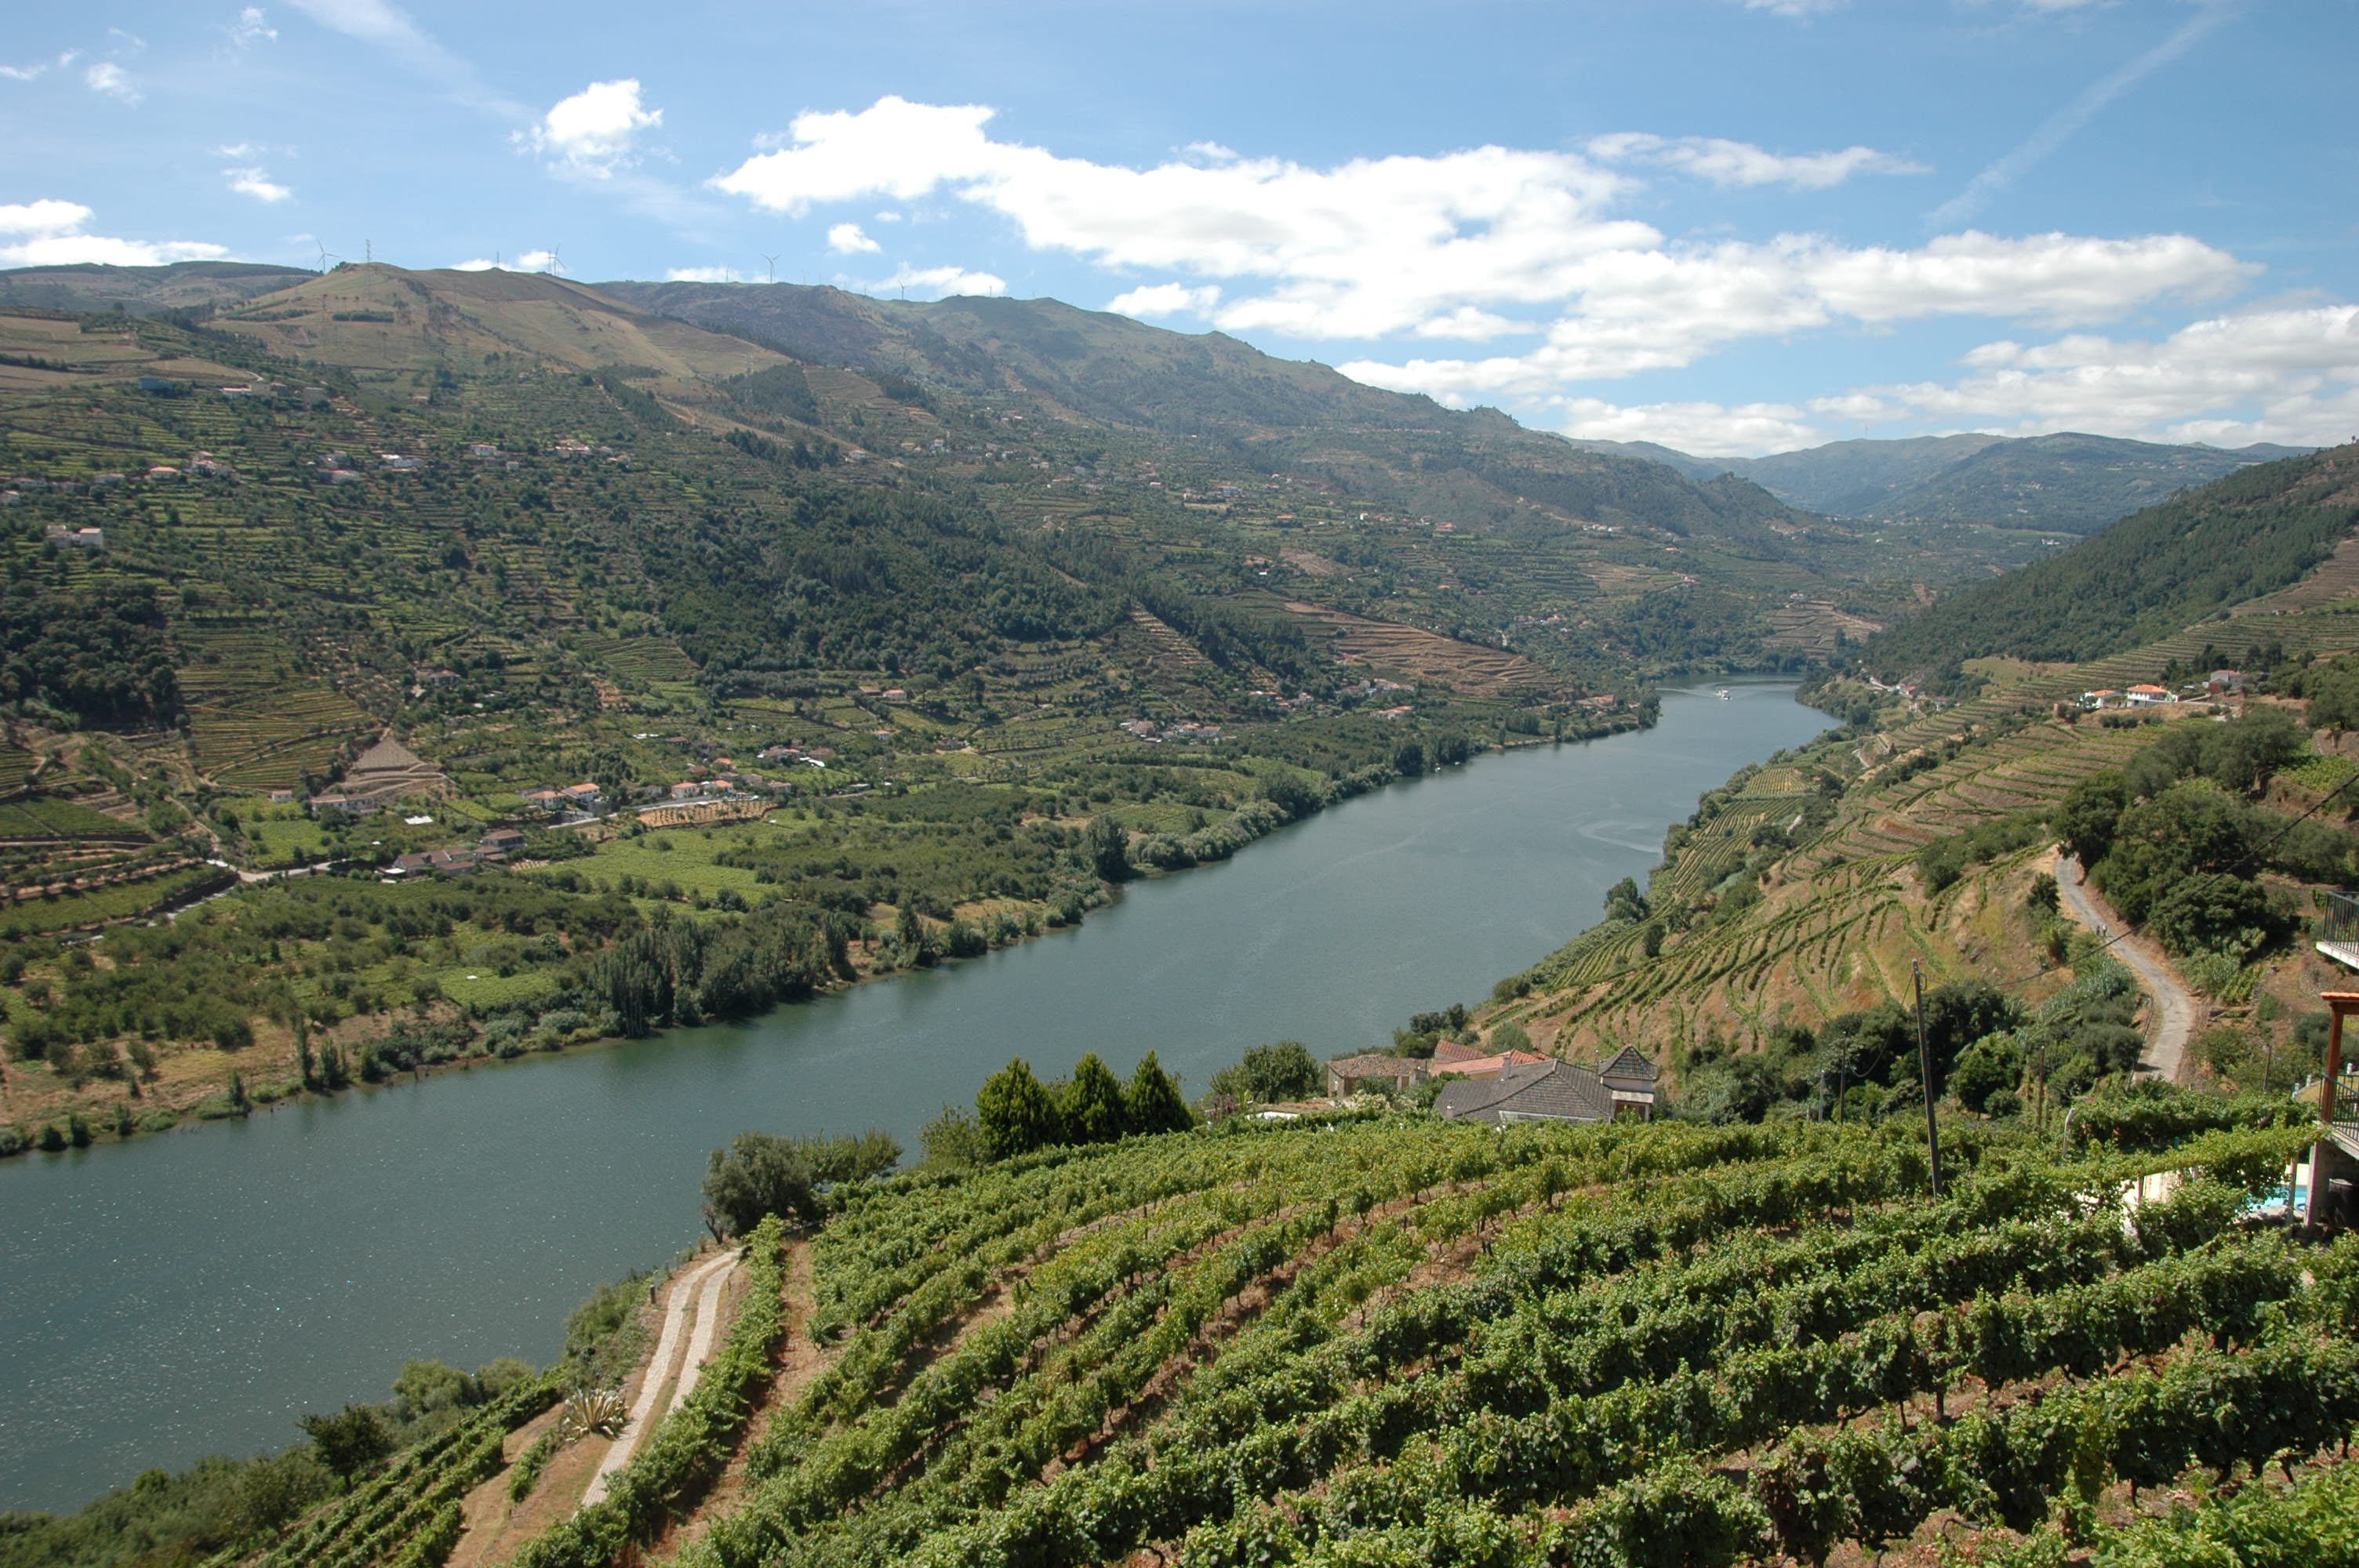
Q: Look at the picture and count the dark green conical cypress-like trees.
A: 3